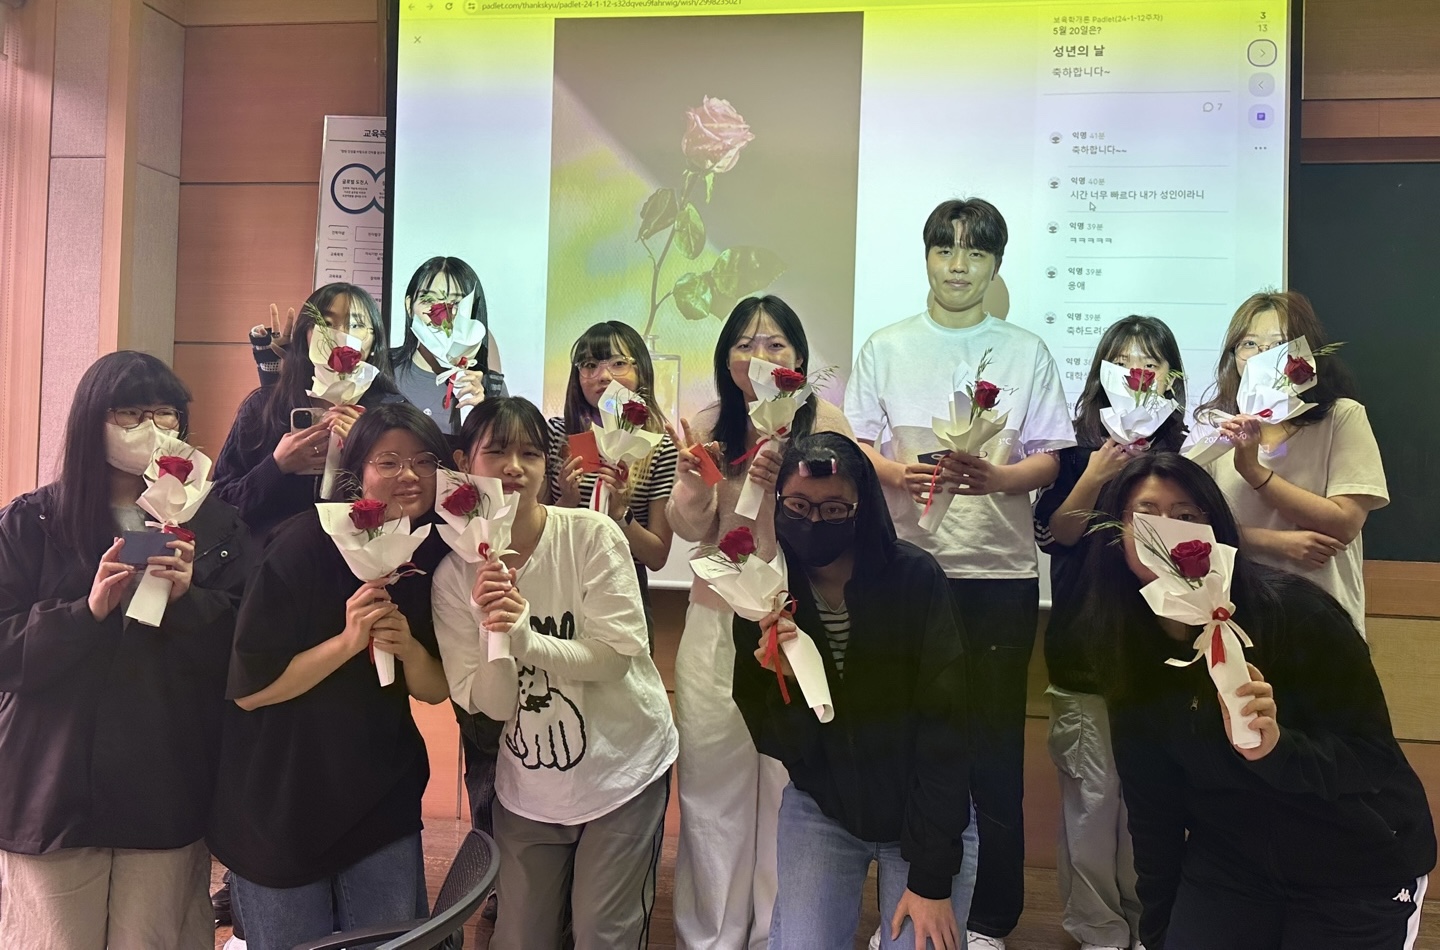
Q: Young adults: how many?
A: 12